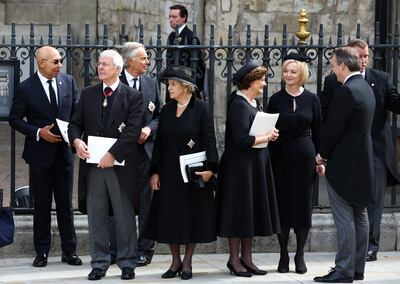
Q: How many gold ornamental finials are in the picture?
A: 1